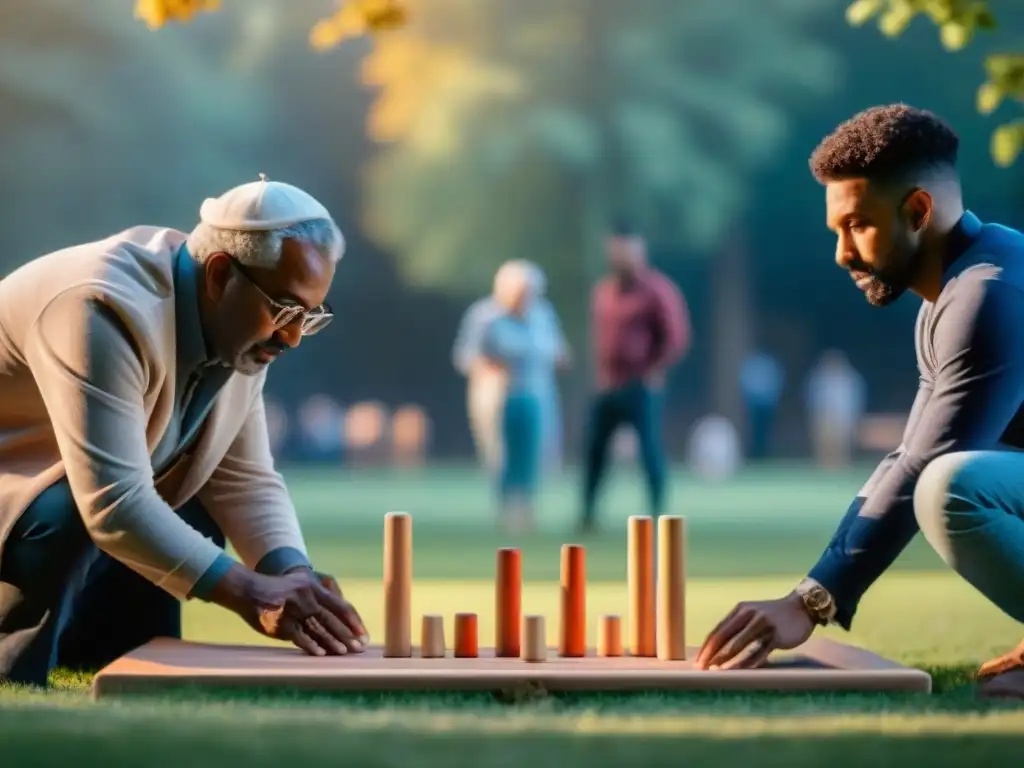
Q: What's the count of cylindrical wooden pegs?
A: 9